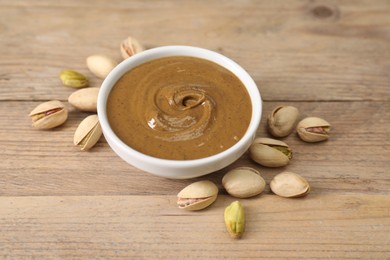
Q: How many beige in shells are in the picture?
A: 11